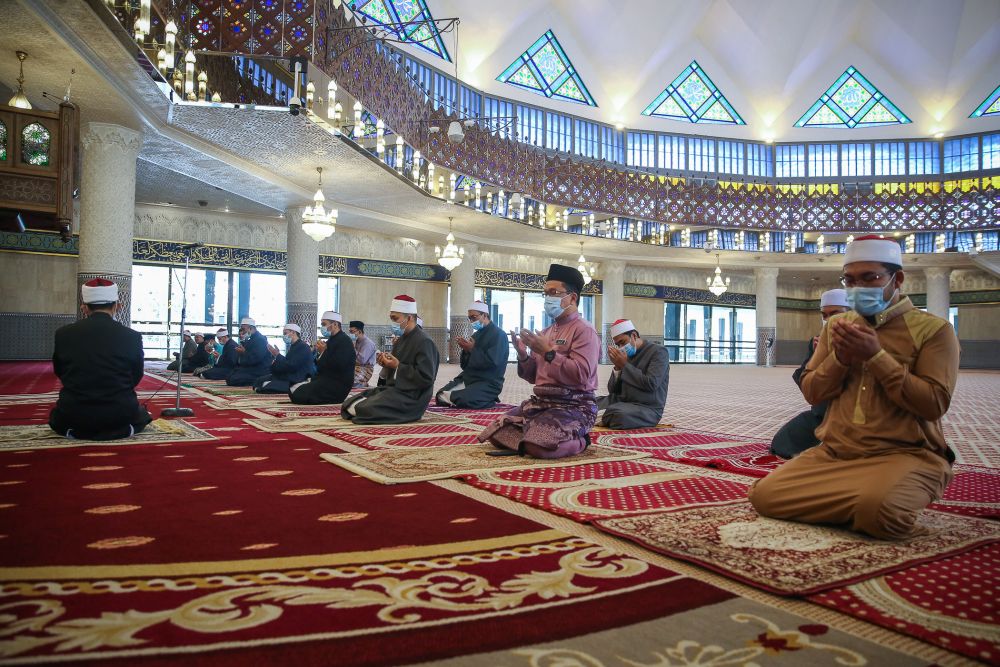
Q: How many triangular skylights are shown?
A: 5